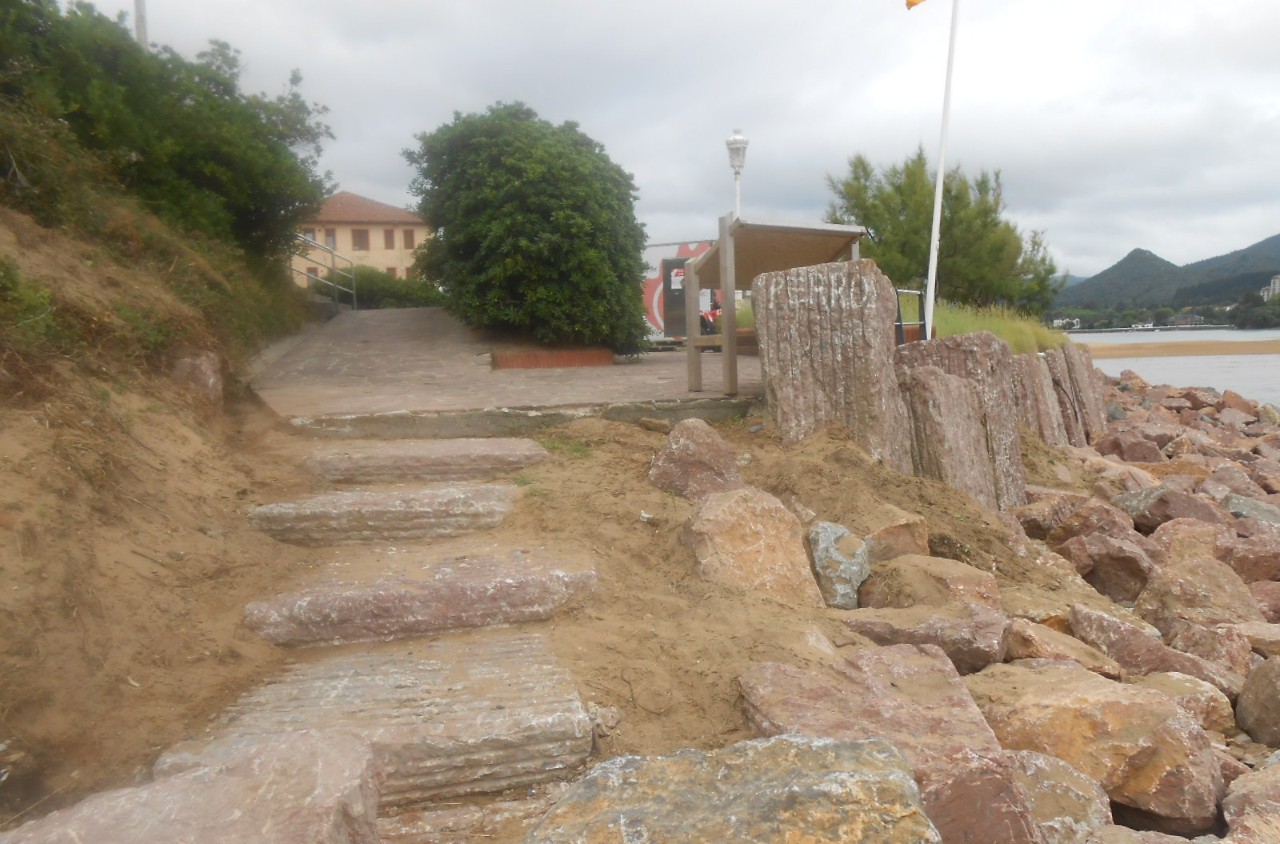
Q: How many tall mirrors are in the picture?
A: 0